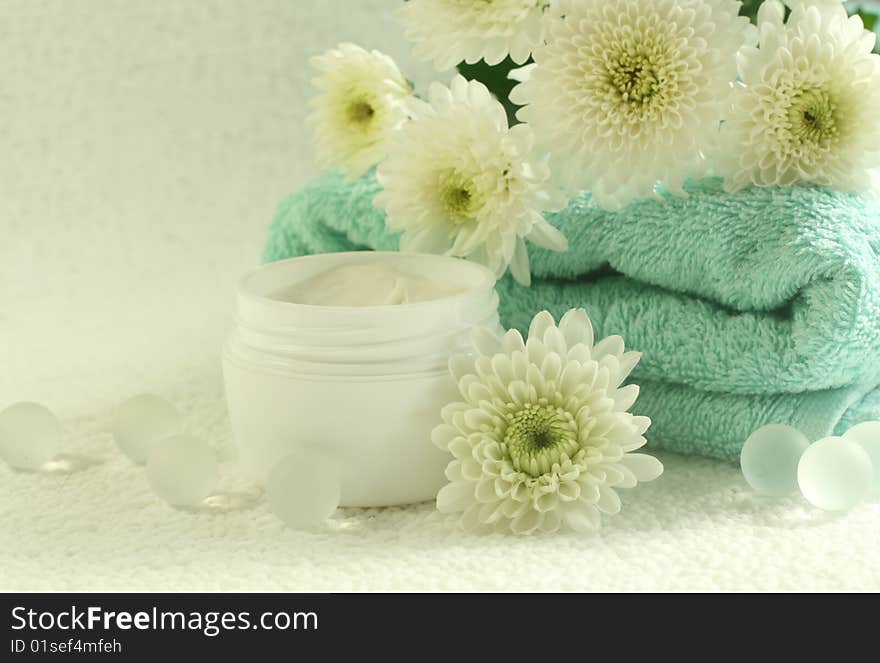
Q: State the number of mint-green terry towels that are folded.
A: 1